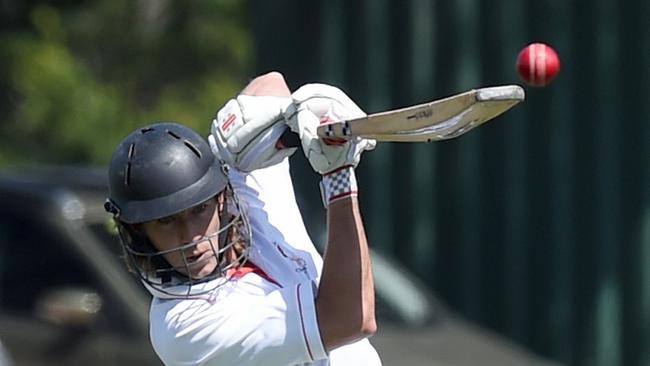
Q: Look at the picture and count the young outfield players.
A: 0